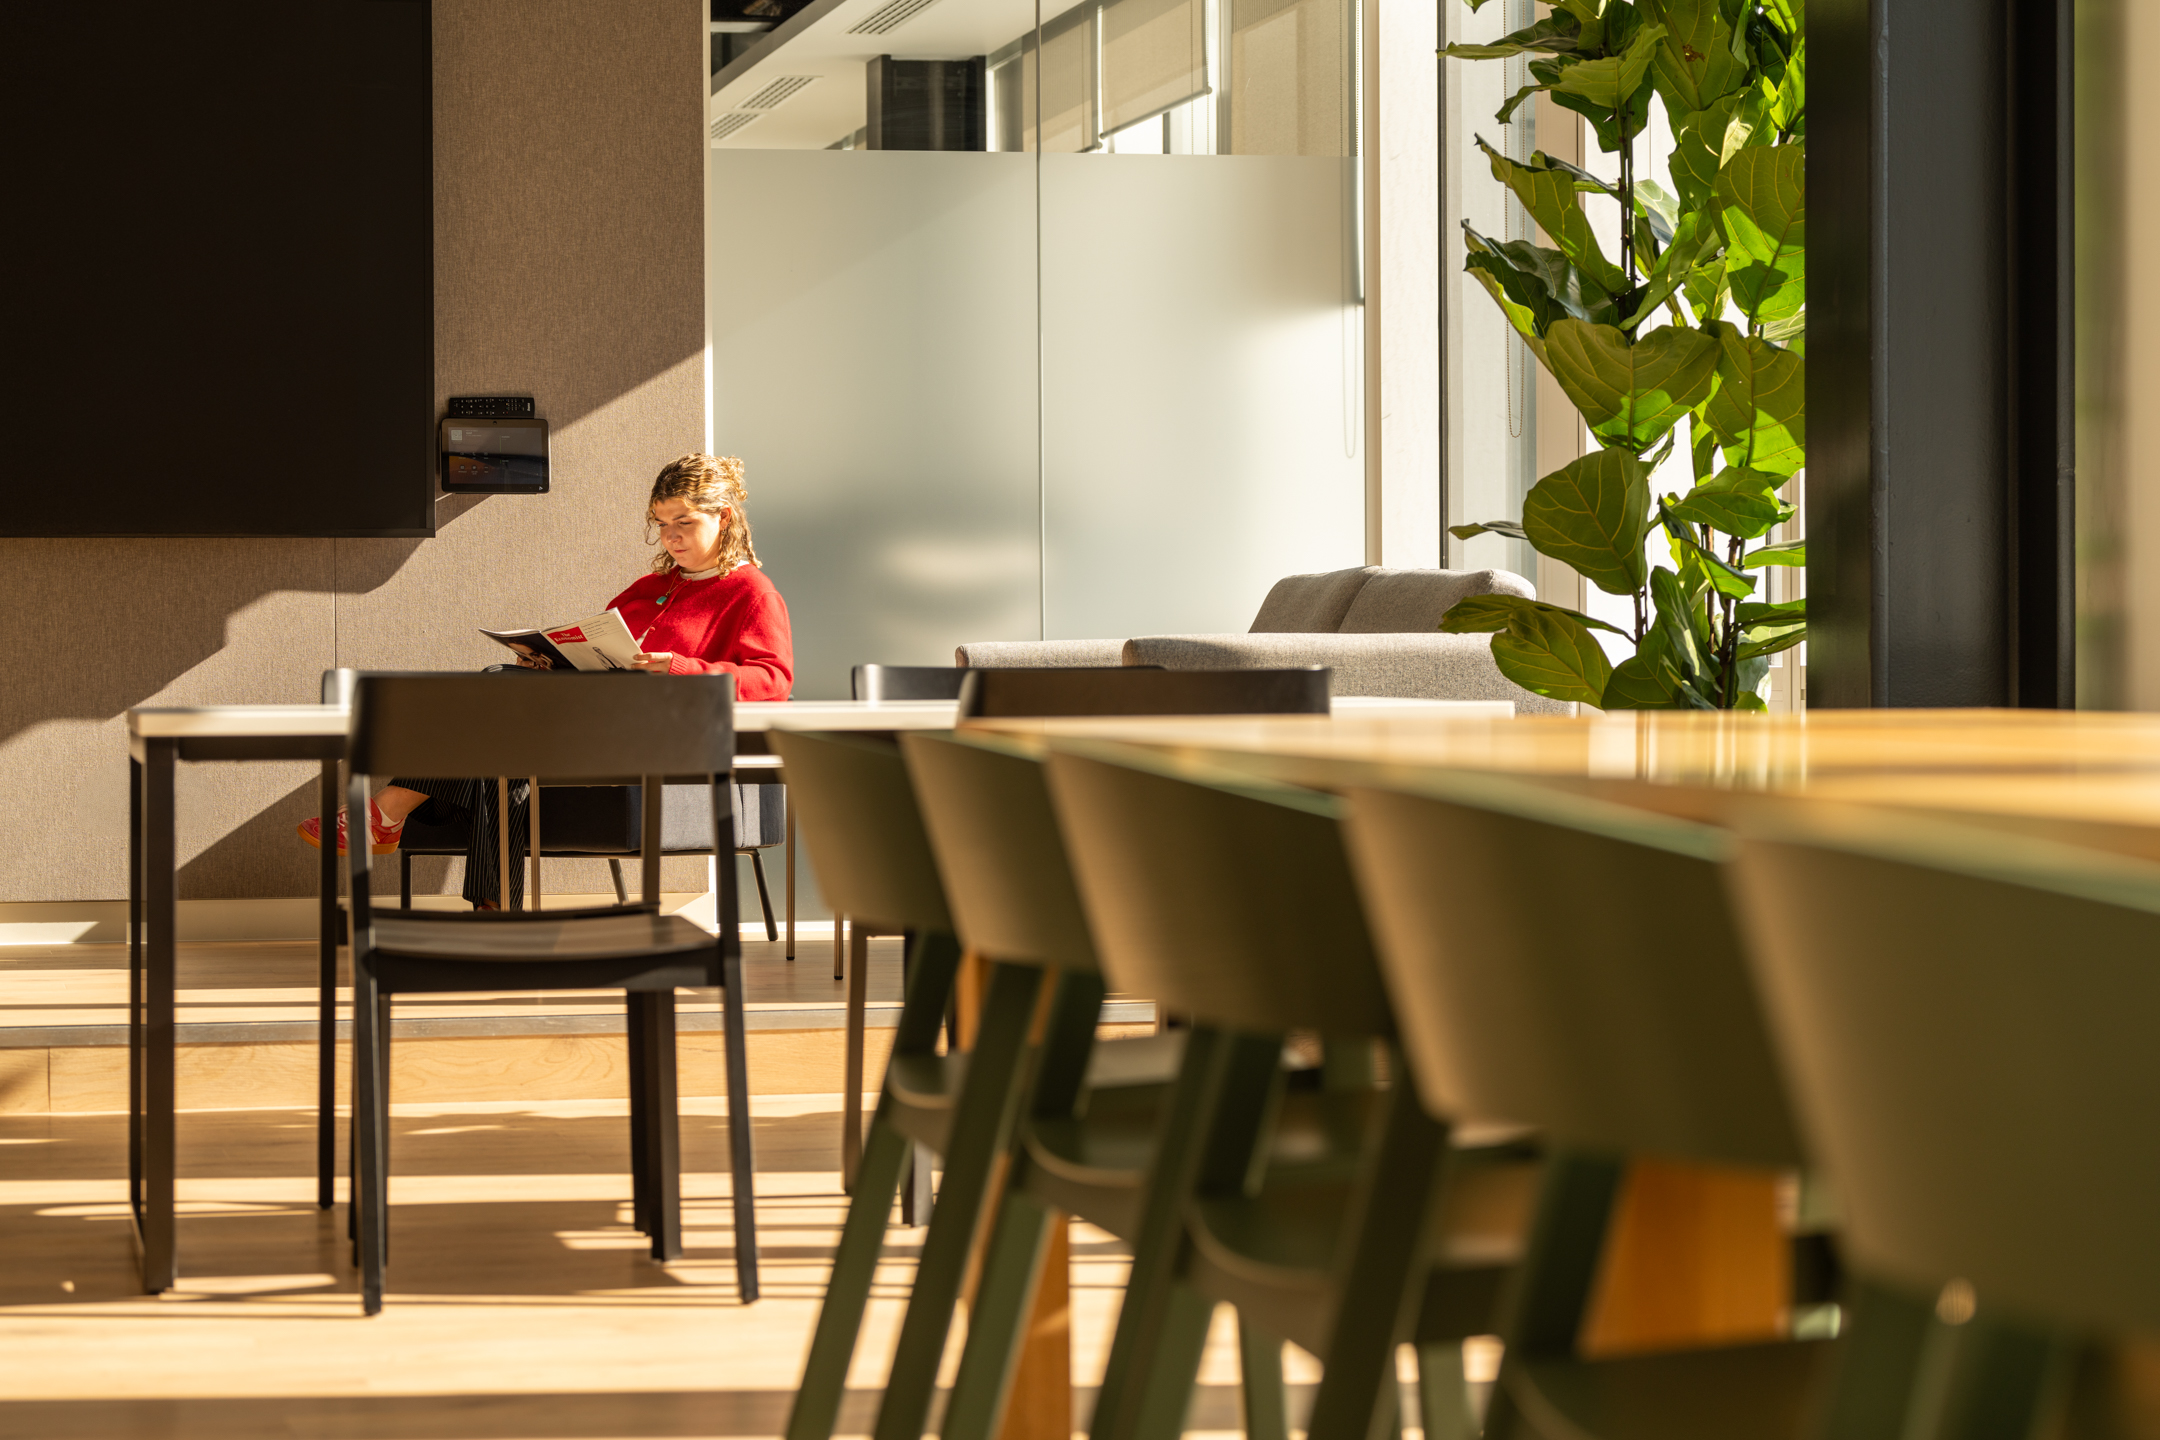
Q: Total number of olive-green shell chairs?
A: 5